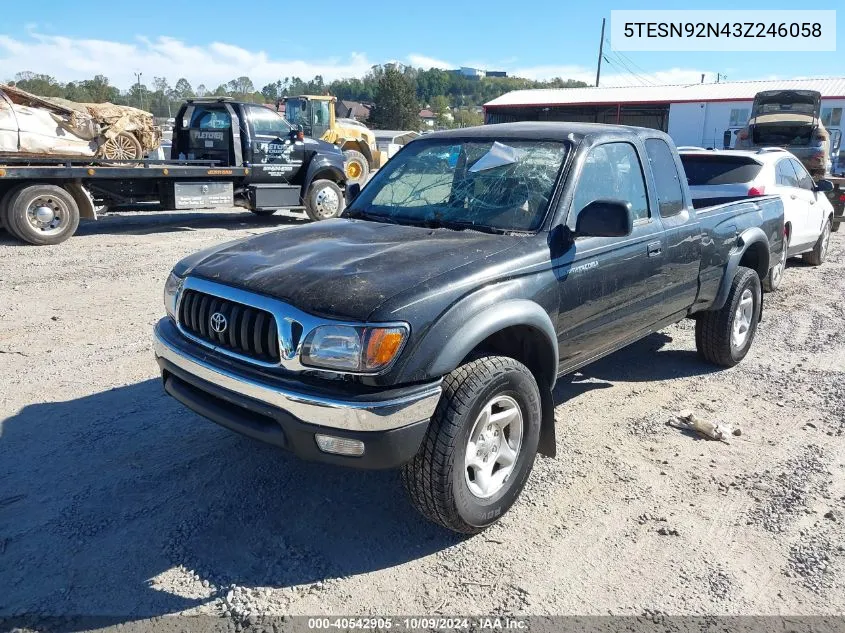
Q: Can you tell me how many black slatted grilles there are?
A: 1